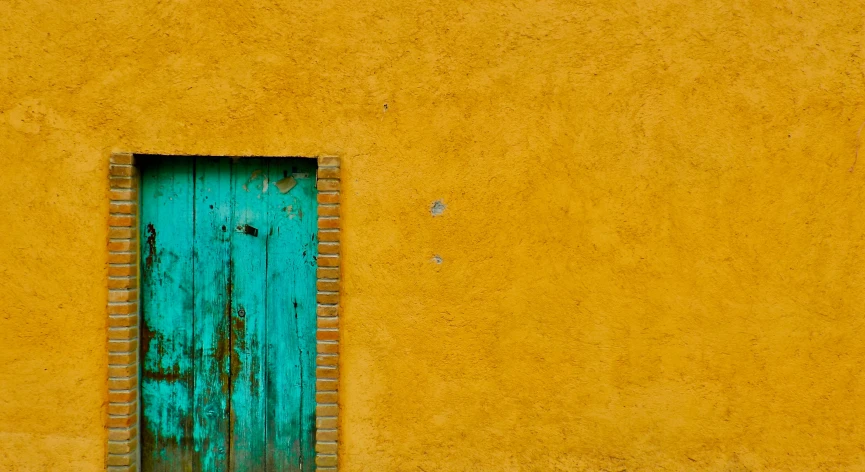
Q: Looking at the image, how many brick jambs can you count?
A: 2